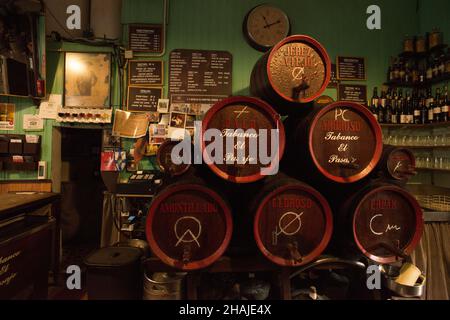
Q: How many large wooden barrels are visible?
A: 6